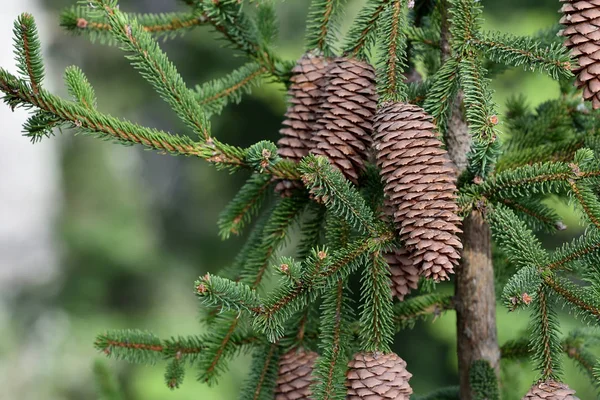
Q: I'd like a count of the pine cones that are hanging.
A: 8